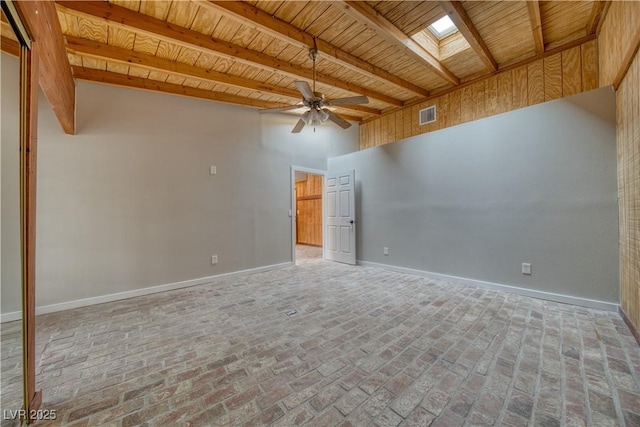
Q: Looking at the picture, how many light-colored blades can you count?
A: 5